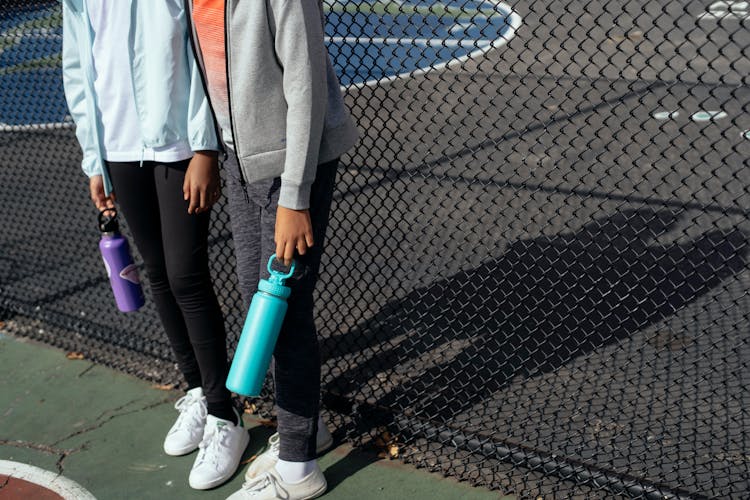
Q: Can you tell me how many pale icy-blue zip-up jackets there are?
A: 1